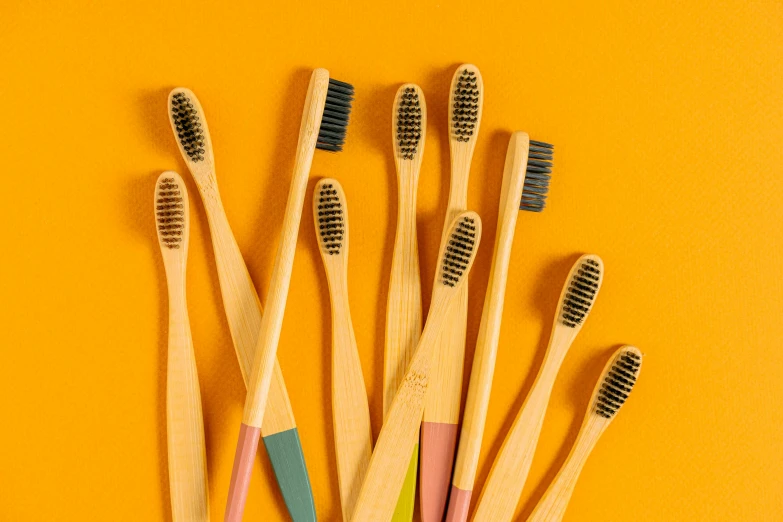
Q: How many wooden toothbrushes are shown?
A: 10